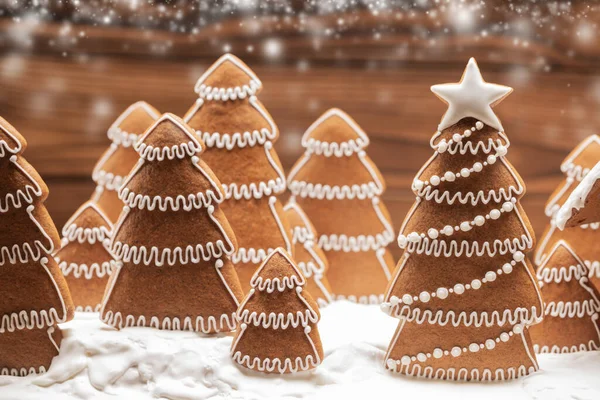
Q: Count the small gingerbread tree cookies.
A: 4